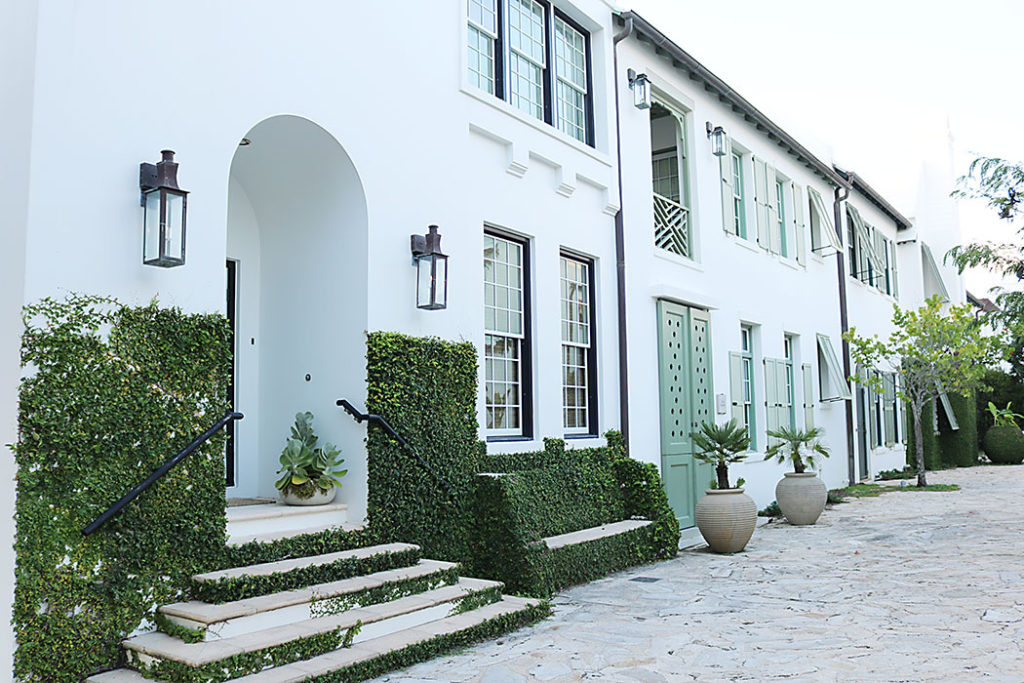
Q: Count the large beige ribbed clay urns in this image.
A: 2